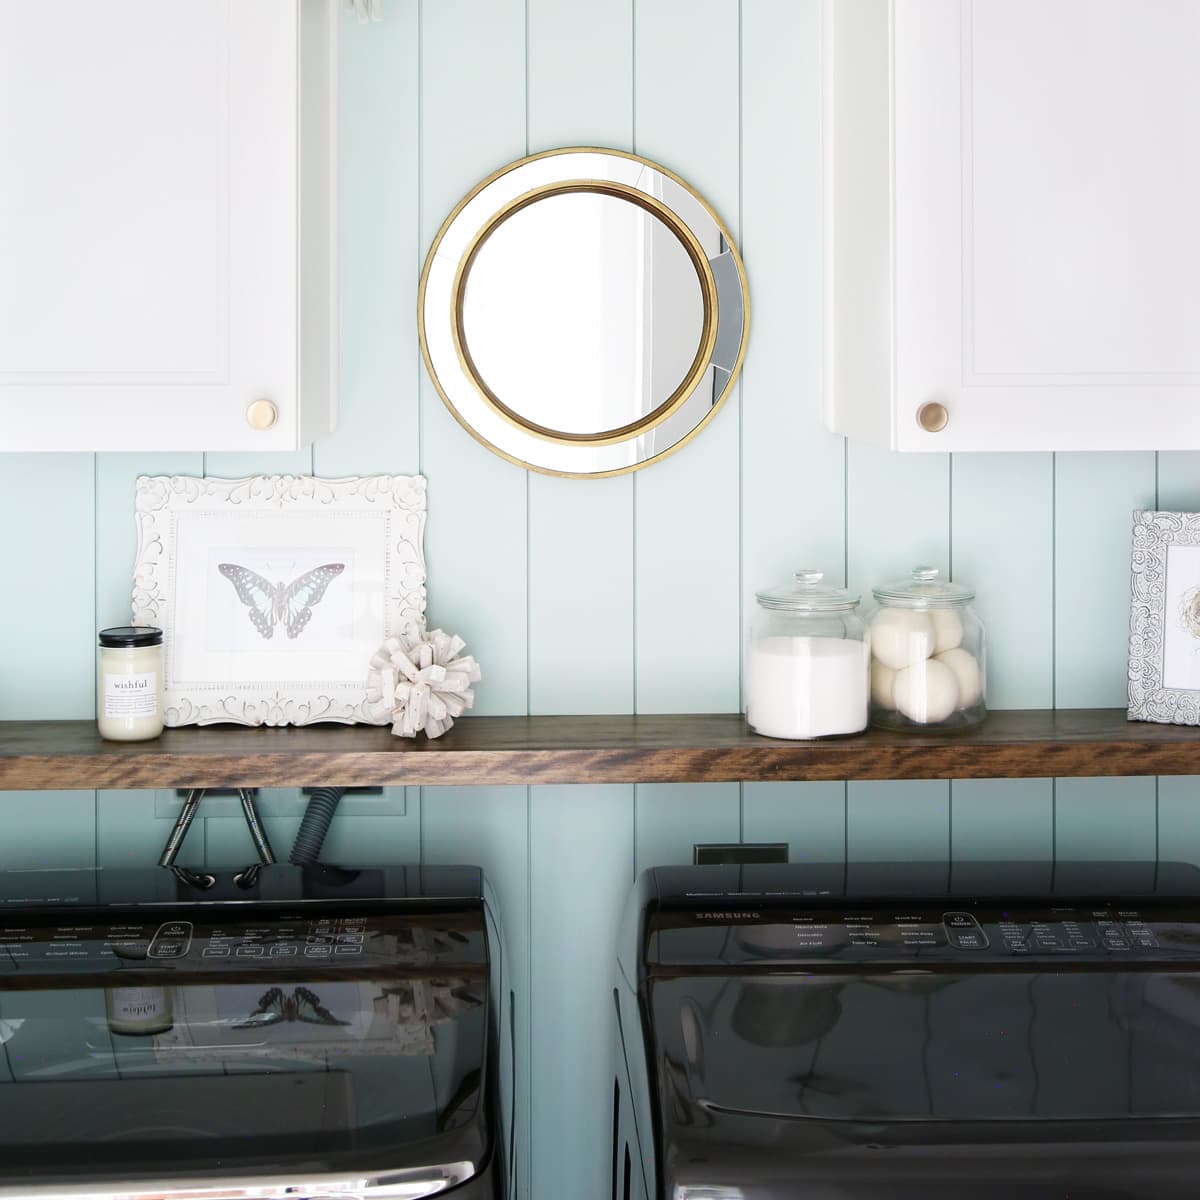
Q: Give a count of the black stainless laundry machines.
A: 2